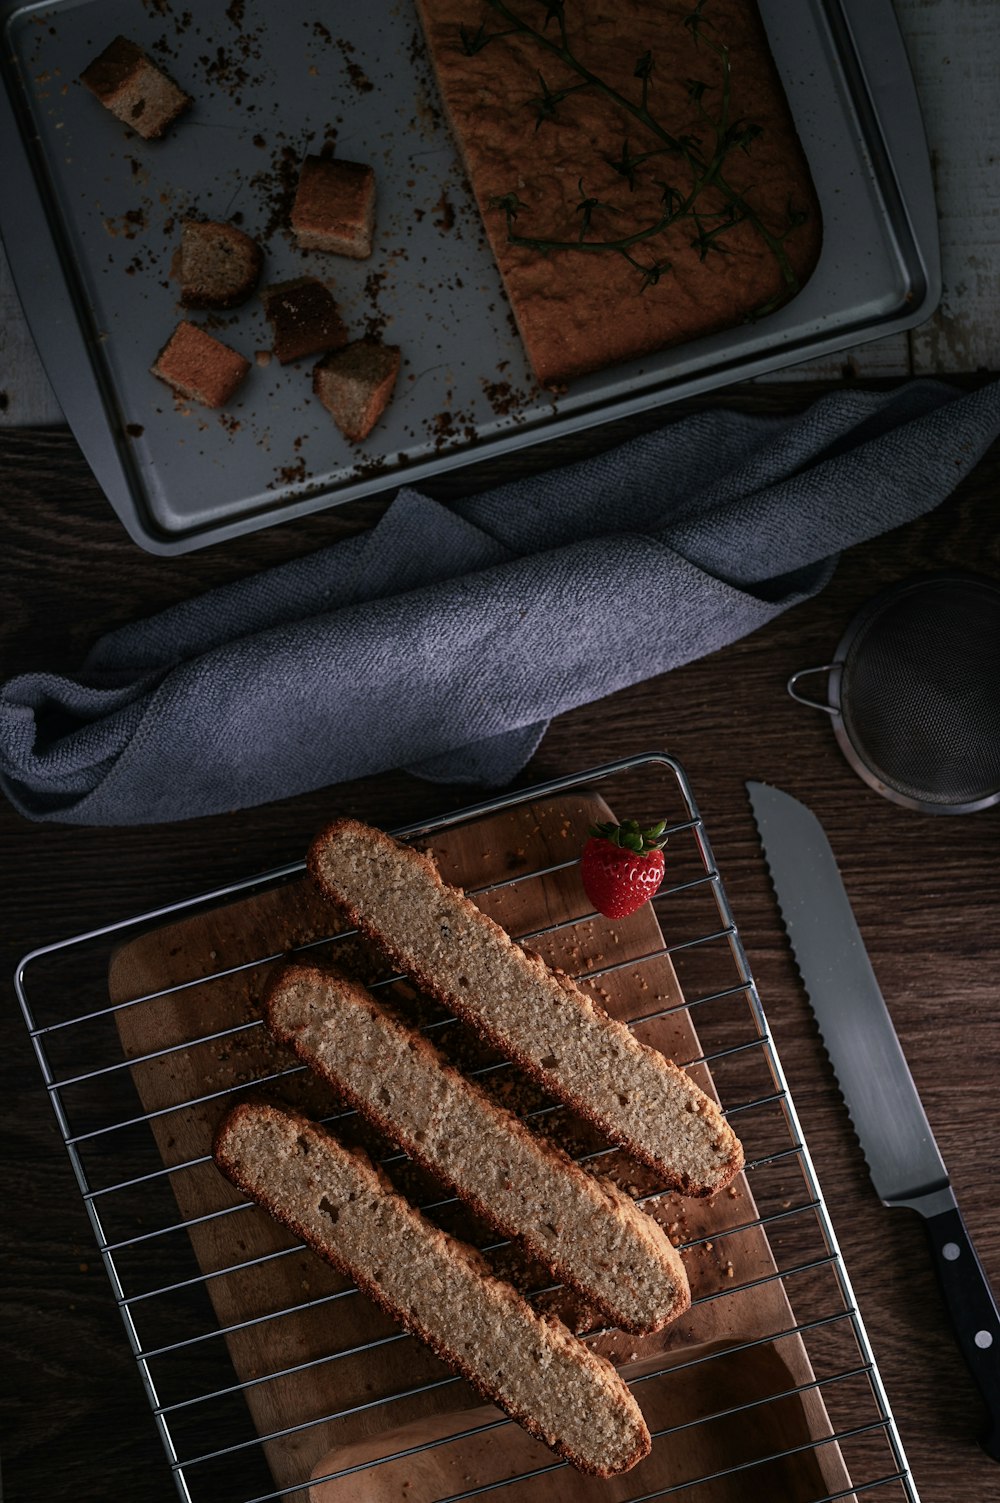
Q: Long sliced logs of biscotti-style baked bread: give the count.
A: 3